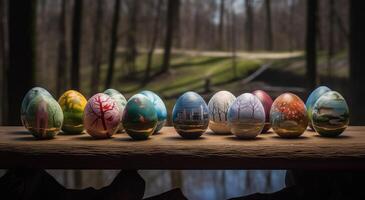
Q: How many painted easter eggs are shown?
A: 14